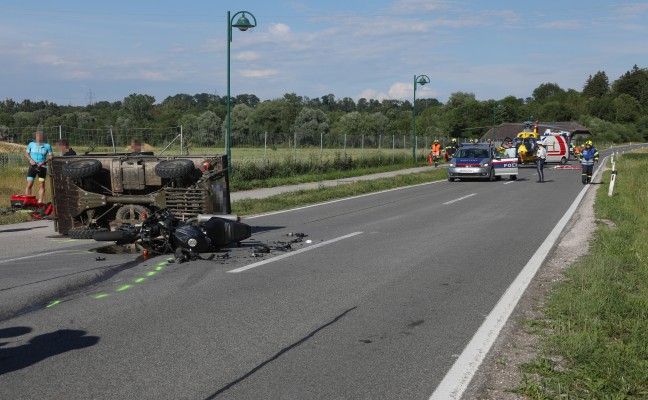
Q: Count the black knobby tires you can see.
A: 3